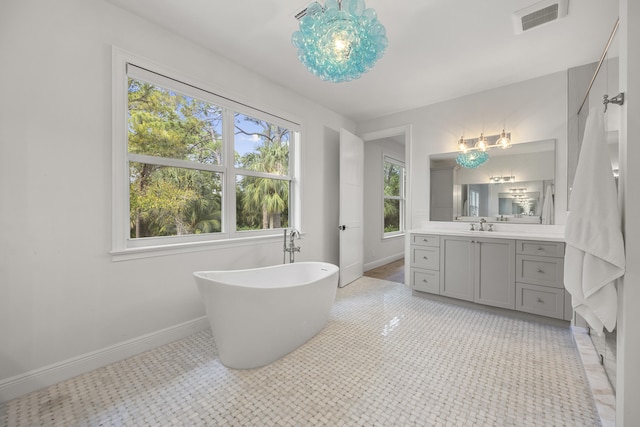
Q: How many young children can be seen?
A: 0